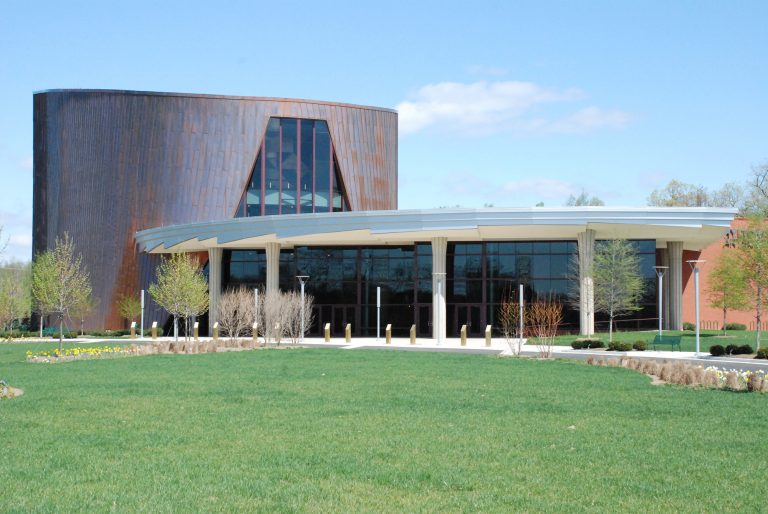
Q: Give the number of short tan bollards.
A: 12